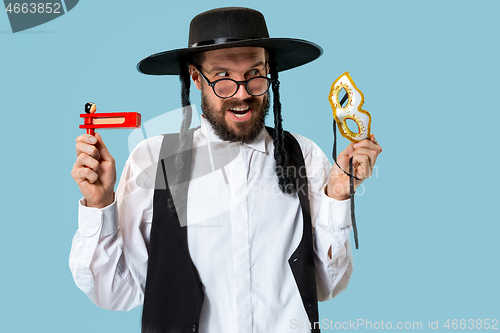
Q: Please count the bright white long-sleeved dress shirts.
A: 1